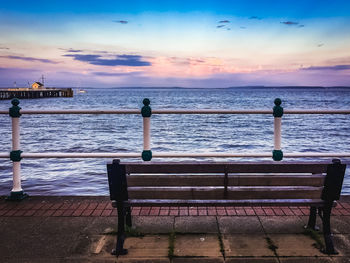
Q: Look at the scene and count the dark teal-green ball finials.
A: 3